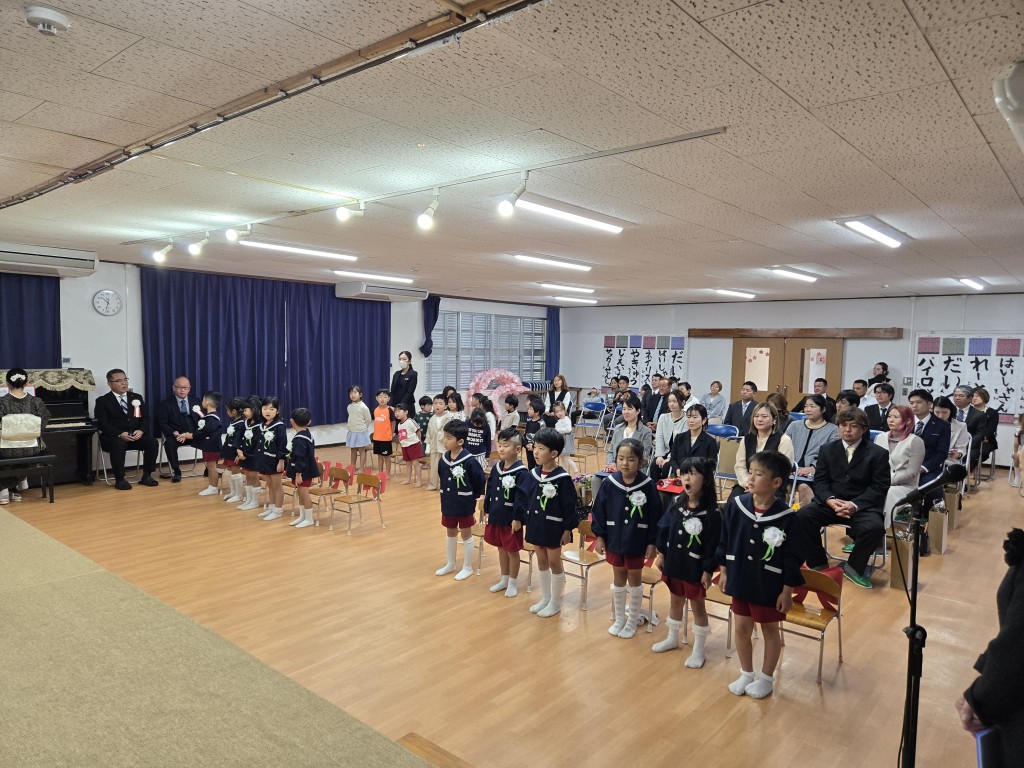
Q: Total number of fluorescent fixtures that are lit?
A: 10